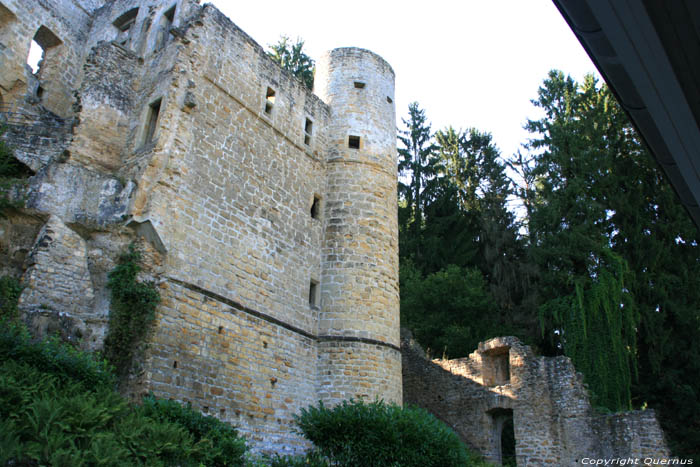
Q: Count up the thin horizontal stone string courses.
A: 2